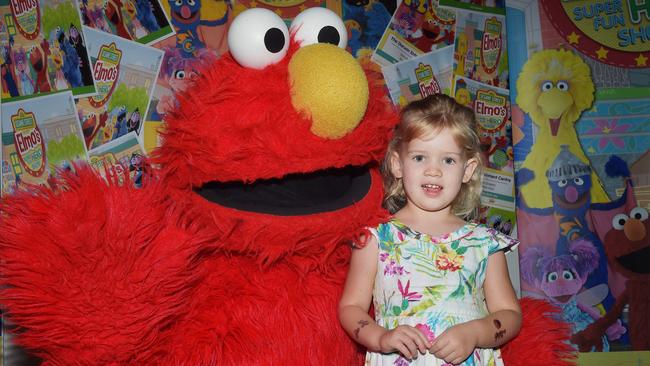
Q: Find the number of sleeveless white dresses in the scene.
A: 1